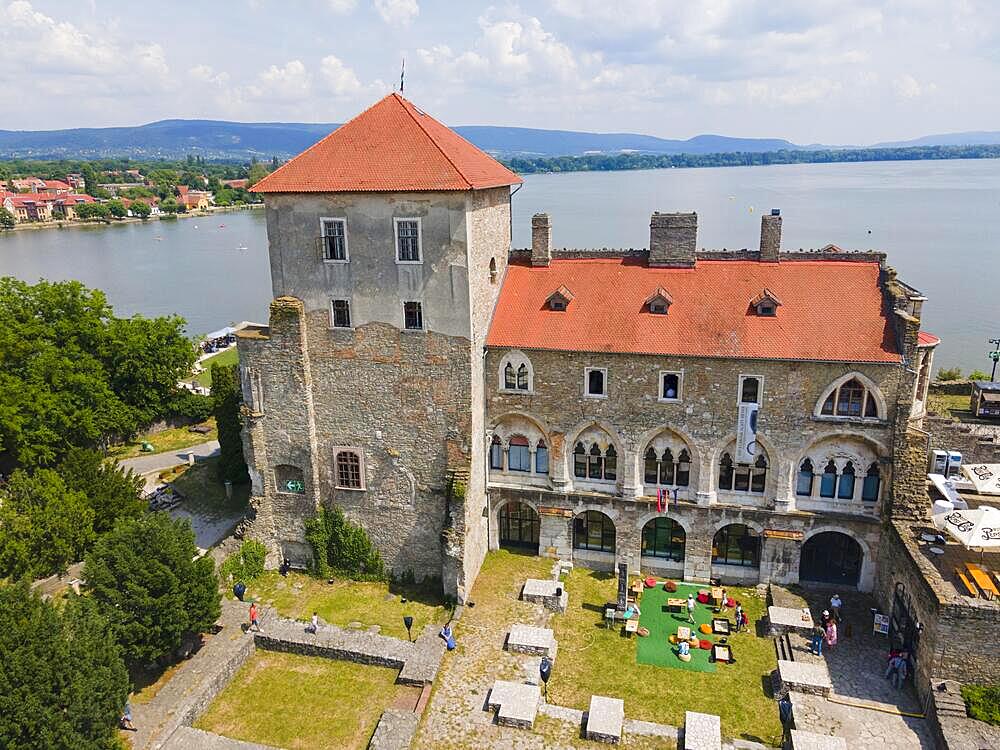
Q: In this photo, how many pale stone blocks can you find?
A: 8